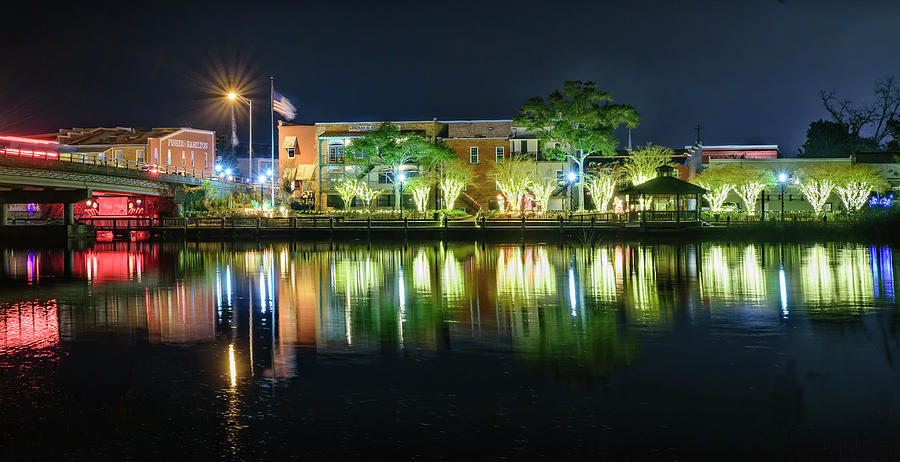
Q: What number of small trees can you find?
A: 12